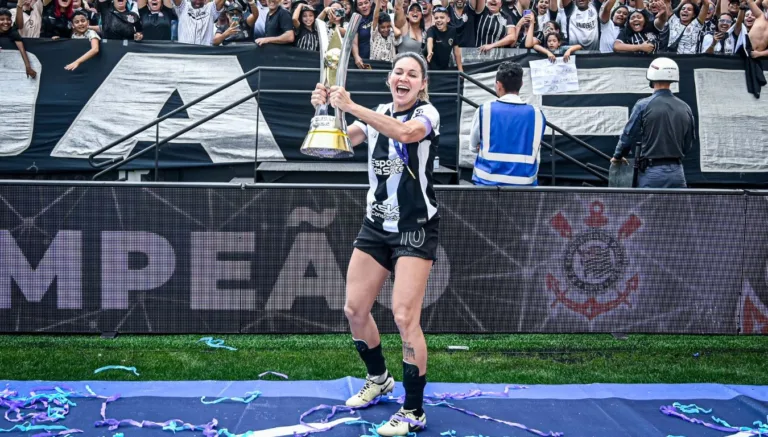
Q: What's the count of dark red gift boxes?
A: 0